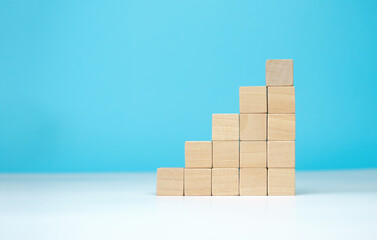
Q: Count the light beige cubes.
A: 15